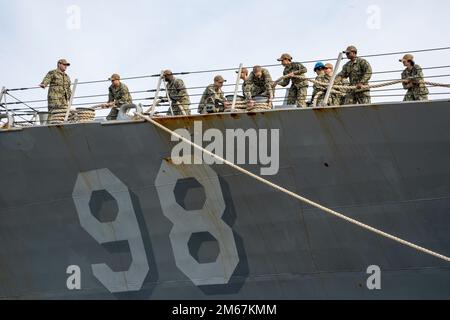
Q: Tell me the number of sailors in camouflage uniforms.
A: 11